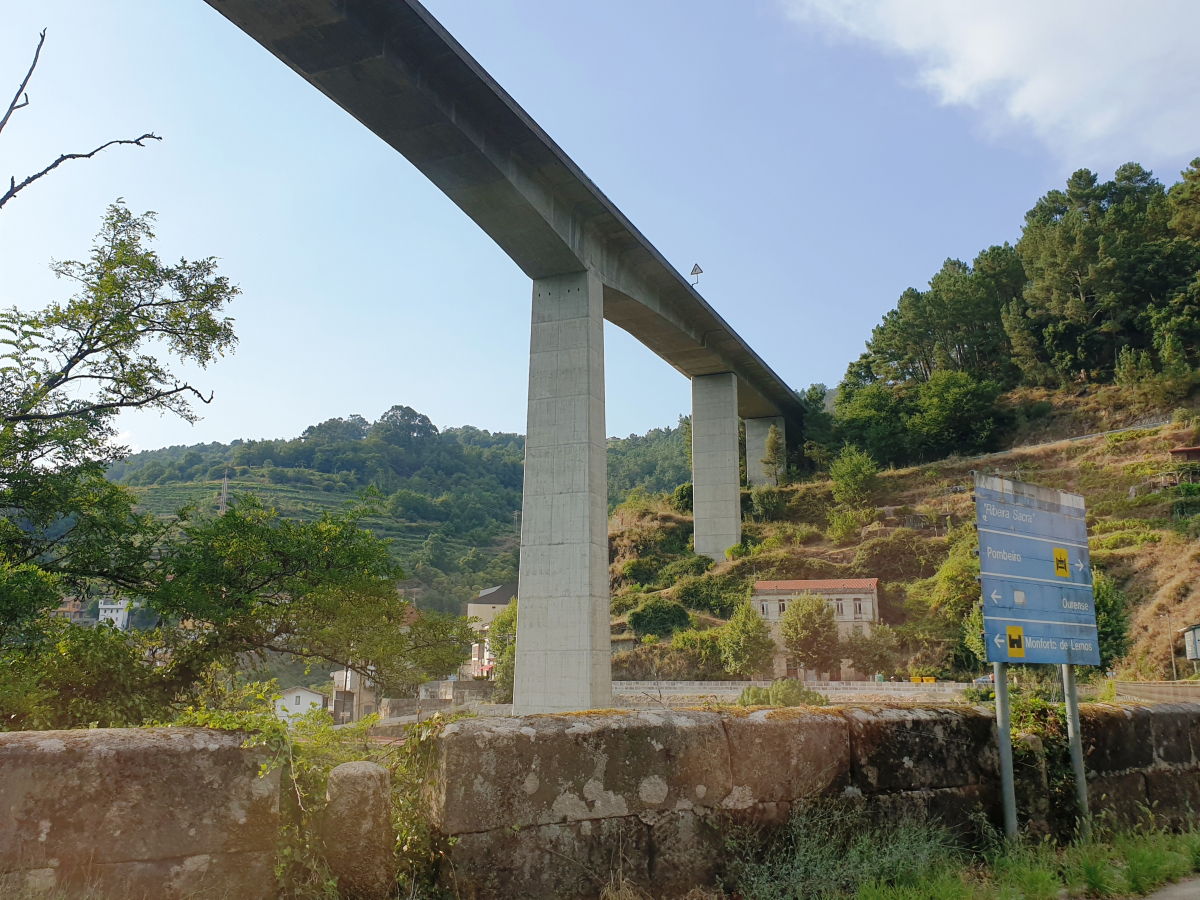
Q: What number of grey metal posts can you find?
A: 2